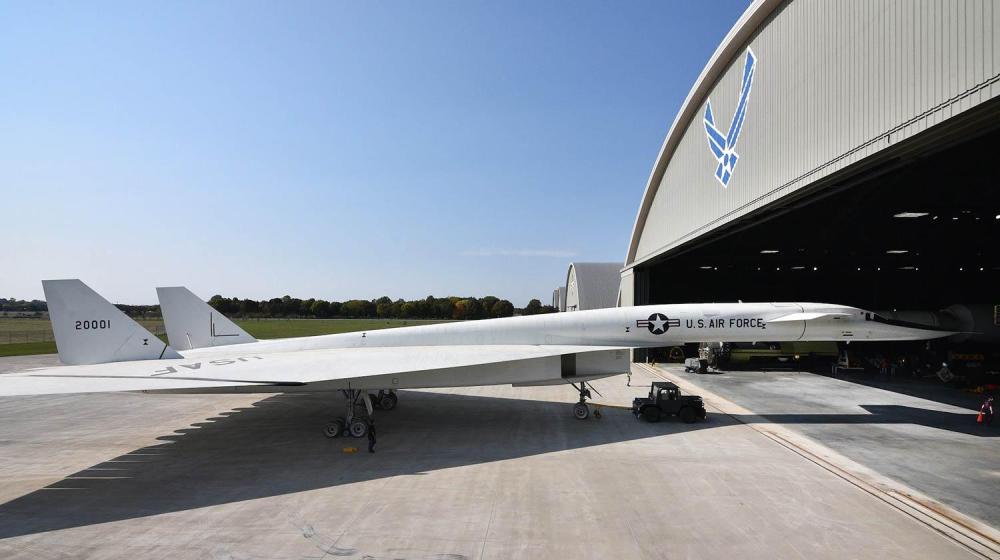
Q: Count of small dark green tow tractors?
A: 1